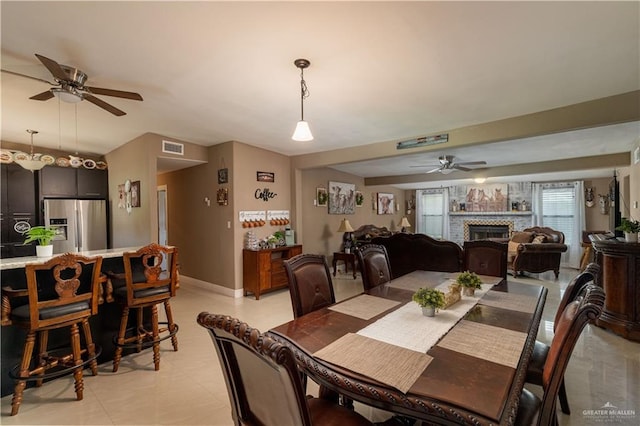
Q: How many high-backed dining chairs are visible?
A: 6